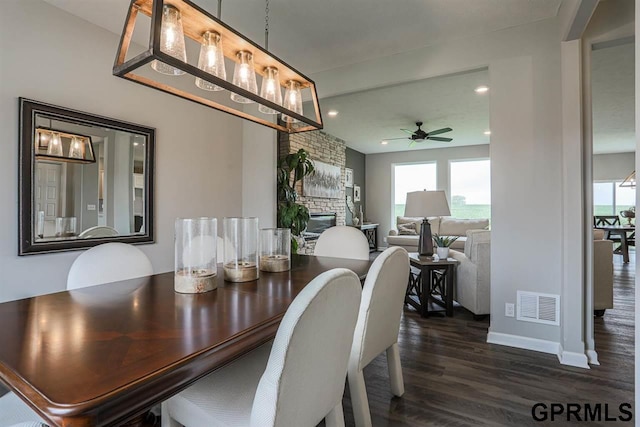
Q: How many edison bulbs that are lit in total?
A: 5